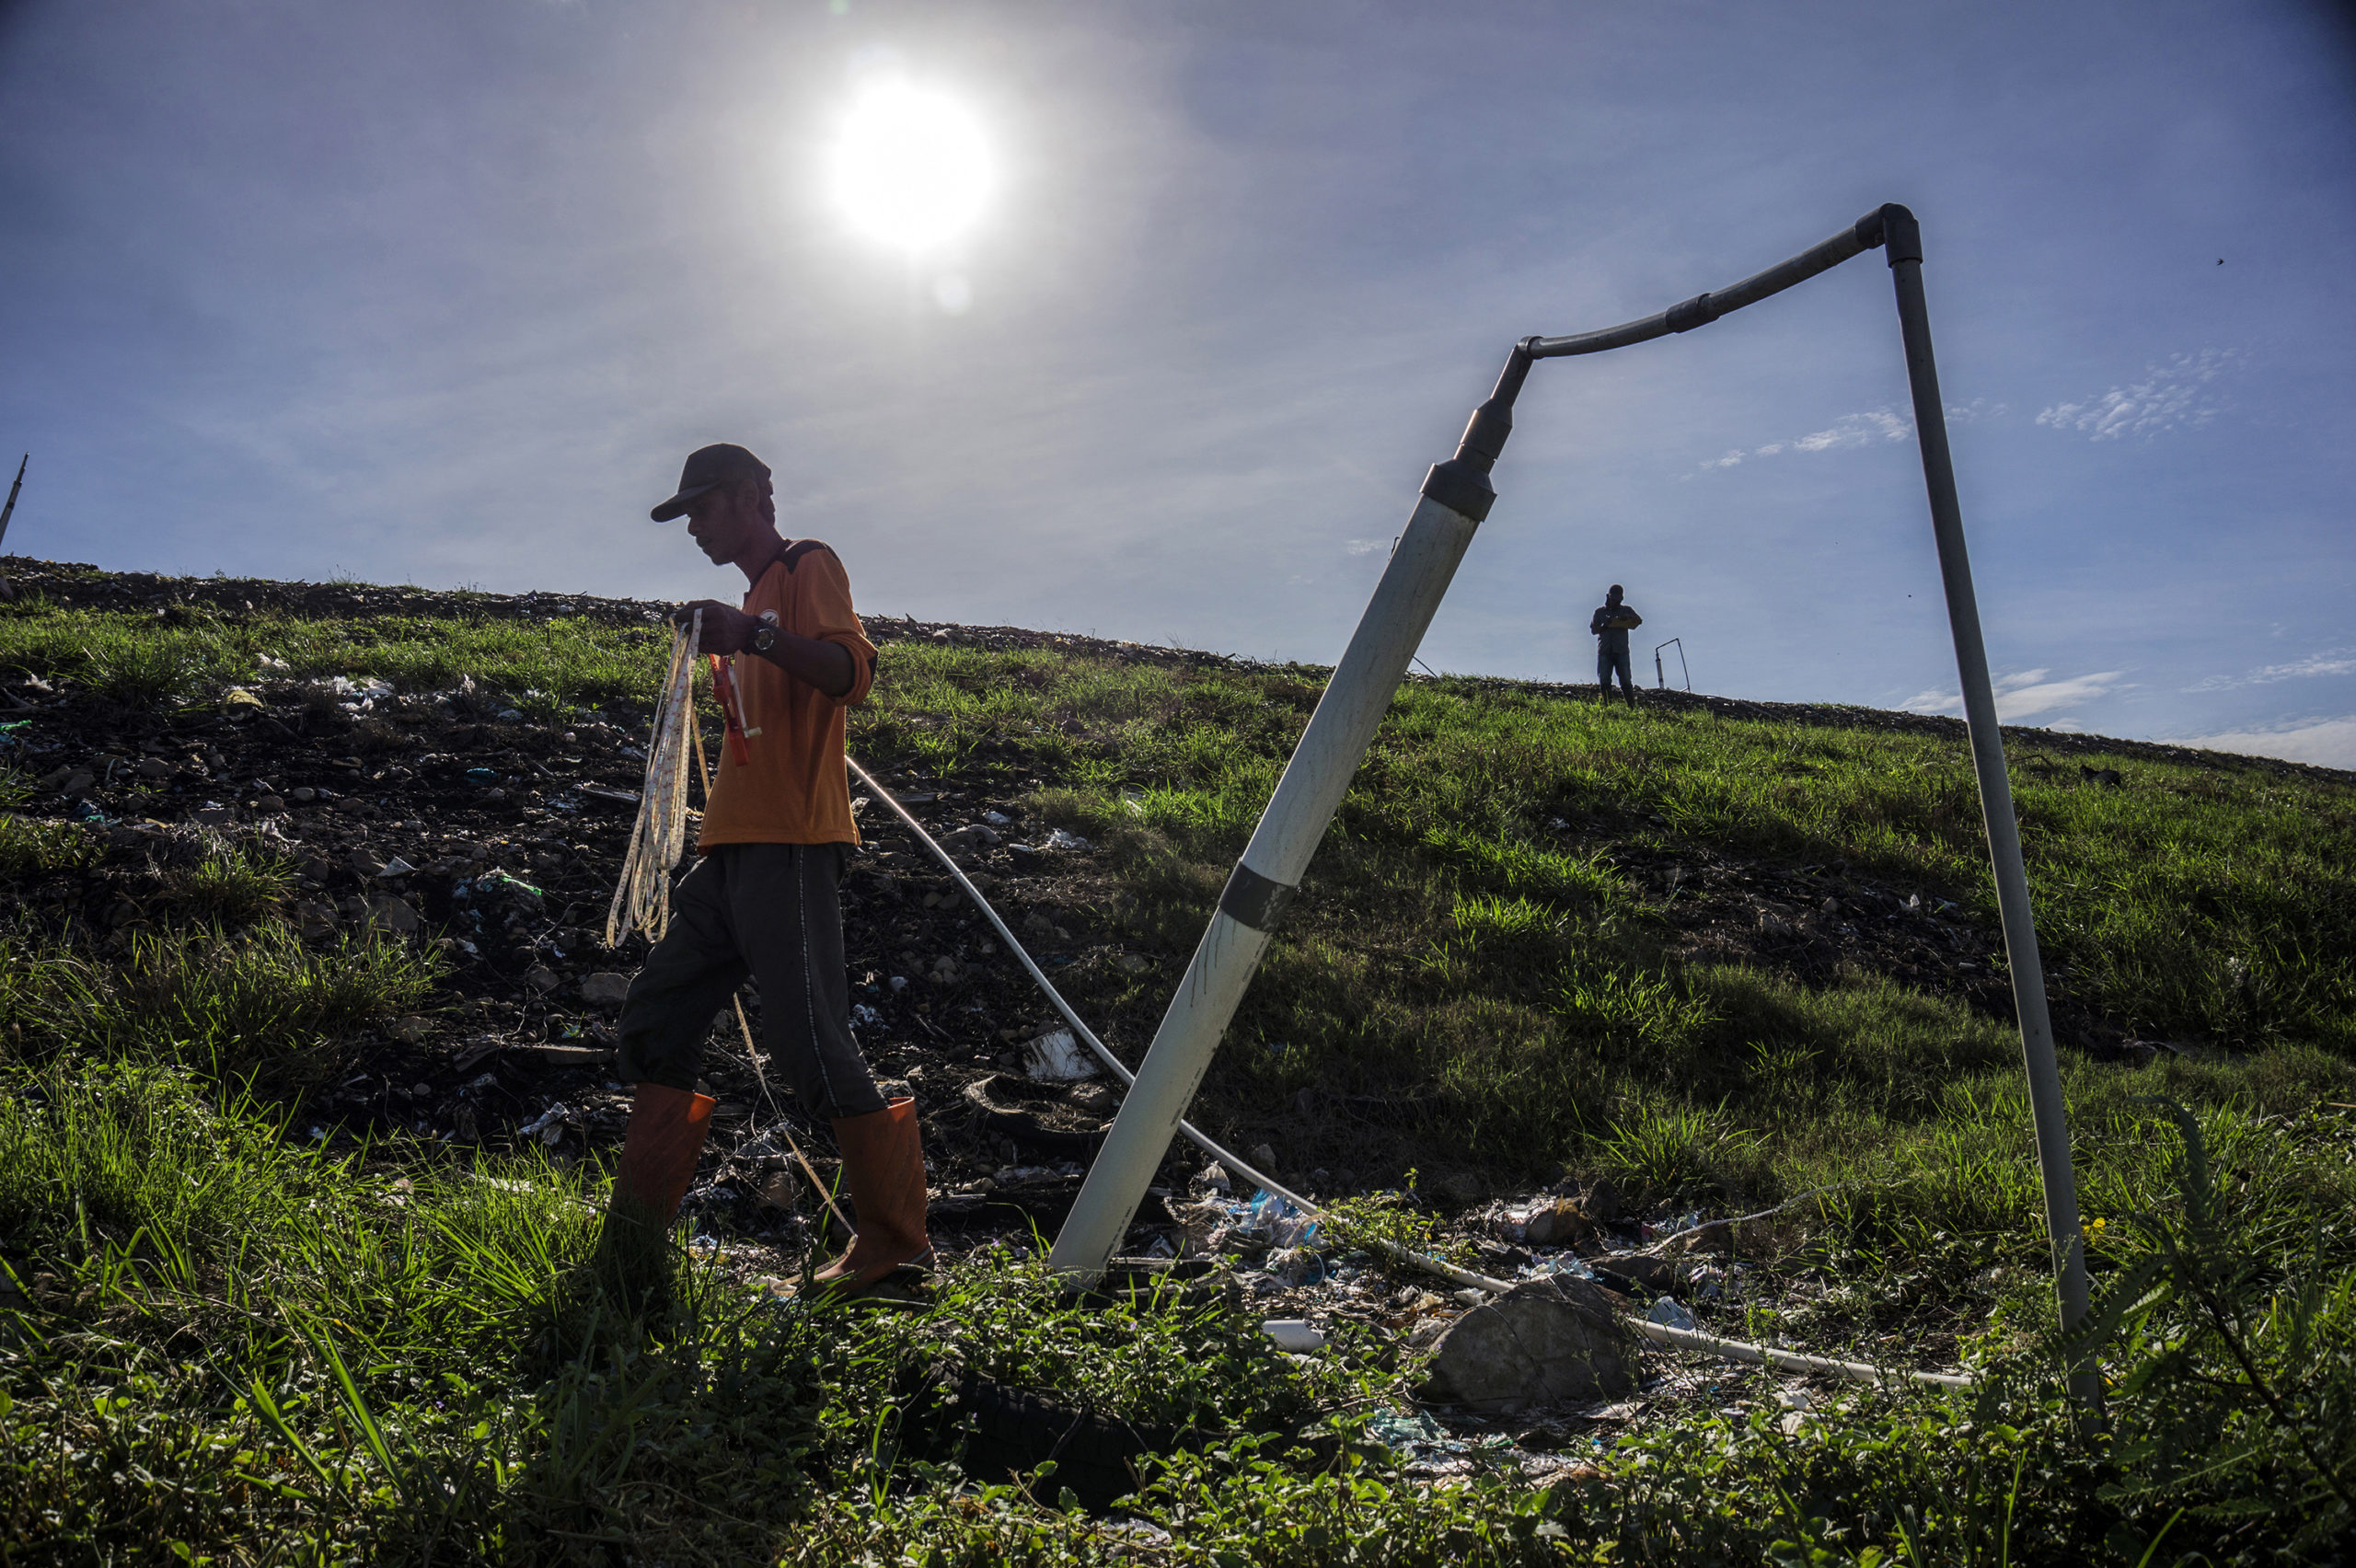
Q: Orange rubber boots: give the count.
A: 2